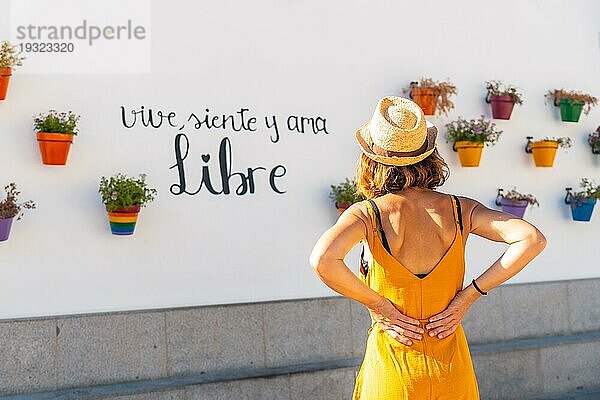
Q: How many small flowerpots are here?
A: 13